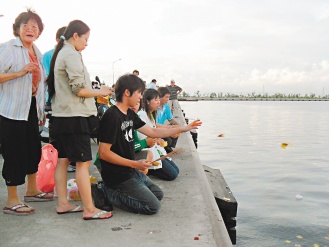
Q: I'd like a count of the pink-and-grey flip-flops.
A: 2